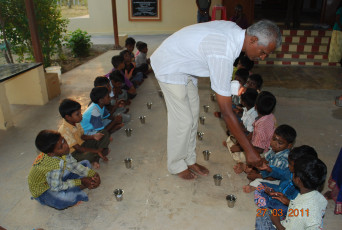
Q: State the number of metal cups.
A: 13